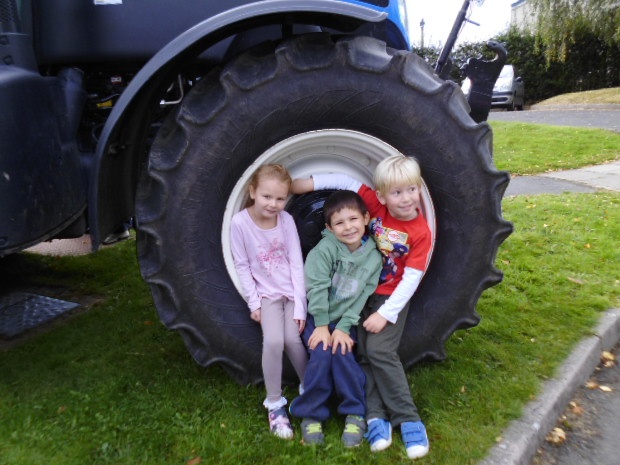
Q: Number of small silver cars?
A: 1